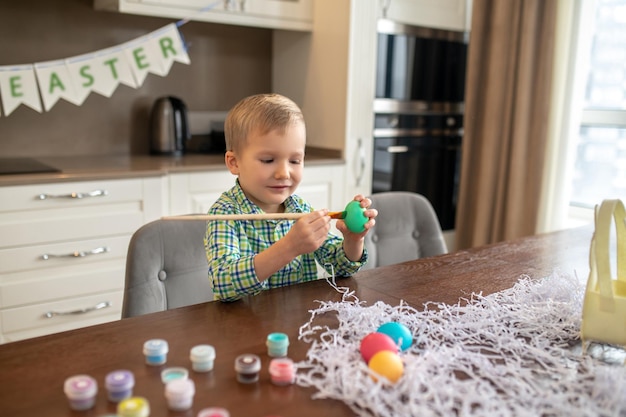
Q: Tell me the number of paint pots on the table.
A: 11